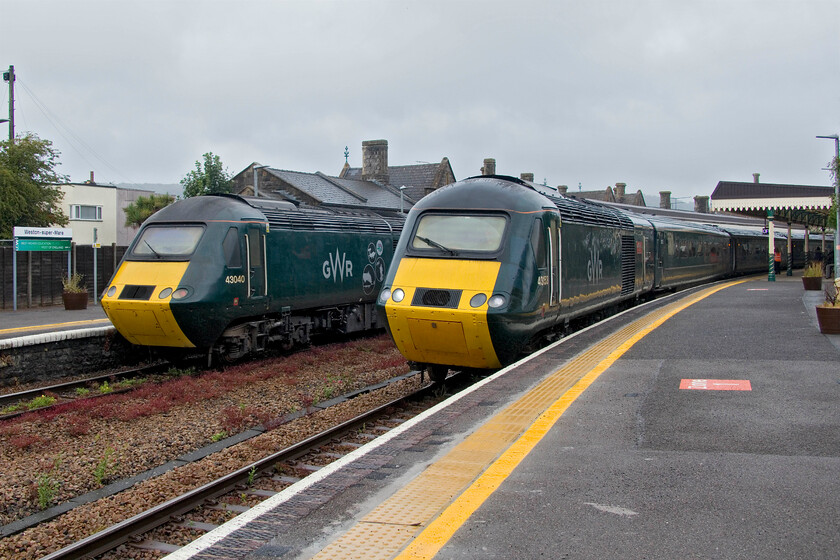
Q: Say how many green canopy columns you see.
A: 4